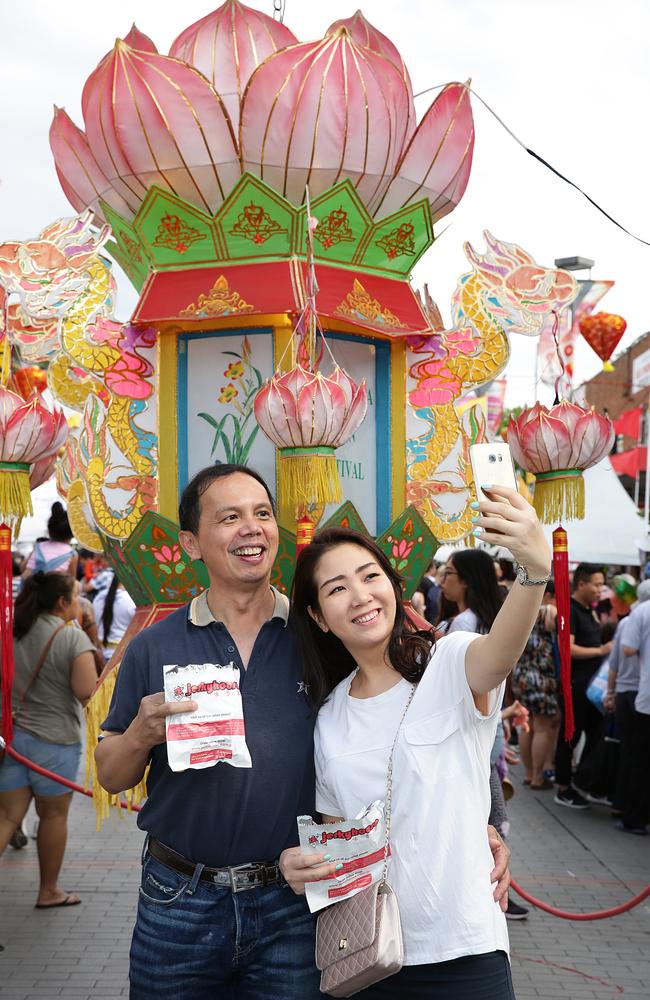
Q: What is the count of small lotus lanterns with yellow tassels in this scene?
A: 3